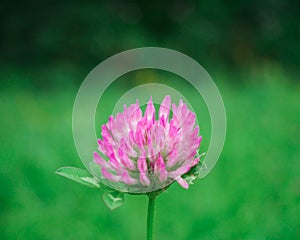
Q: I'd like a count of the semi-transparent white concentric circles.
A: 2